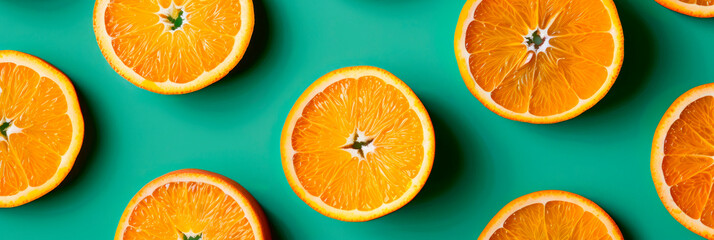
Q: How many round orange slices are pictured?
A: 8